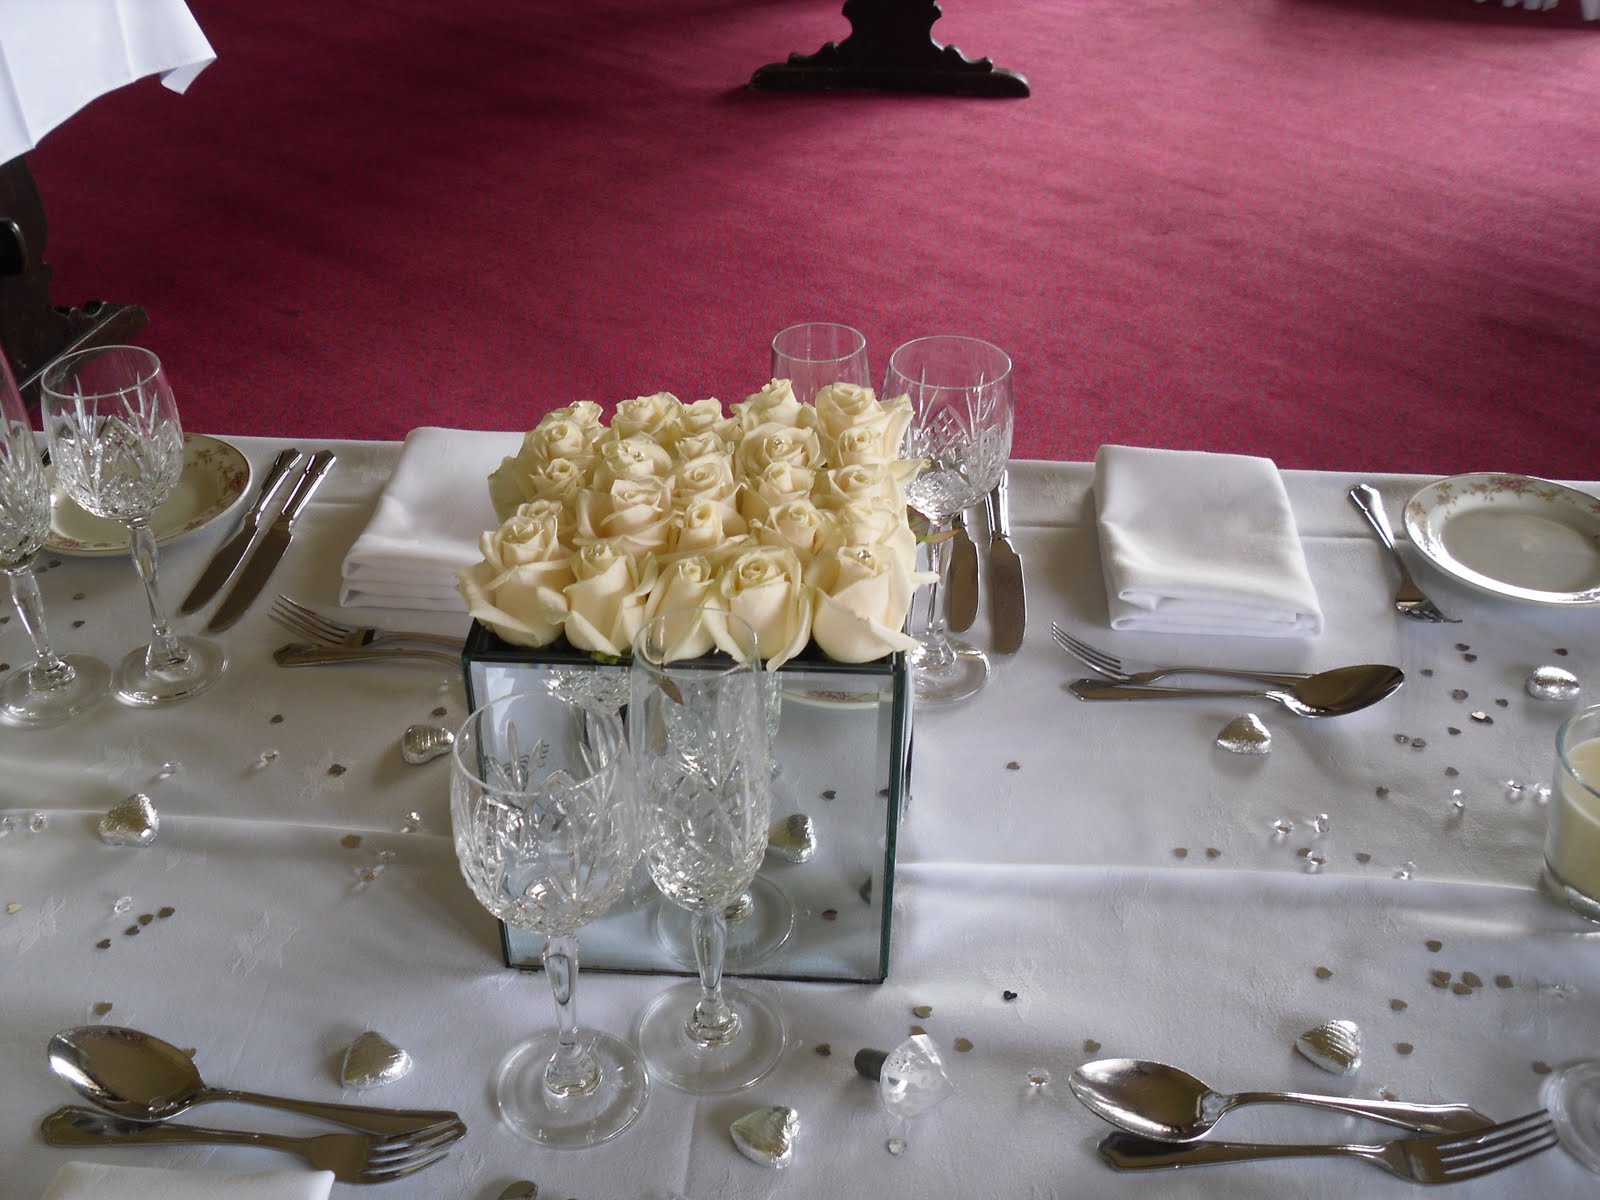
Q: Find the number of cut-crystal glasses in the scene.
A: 6